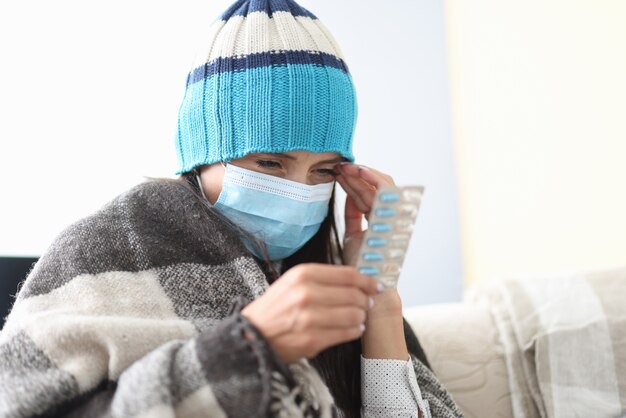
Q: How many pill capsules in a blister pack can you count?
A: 6